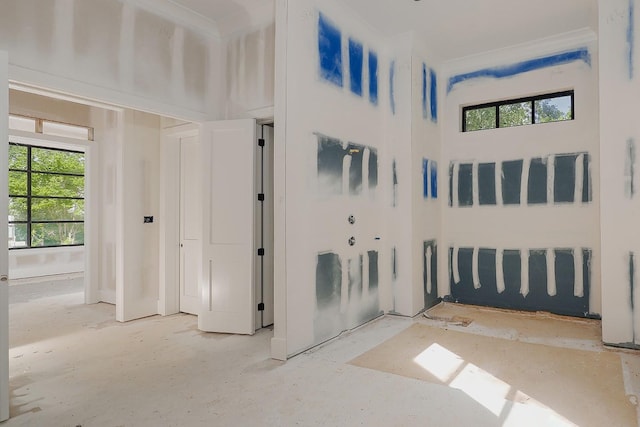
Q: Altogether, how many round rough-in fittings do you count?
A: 2